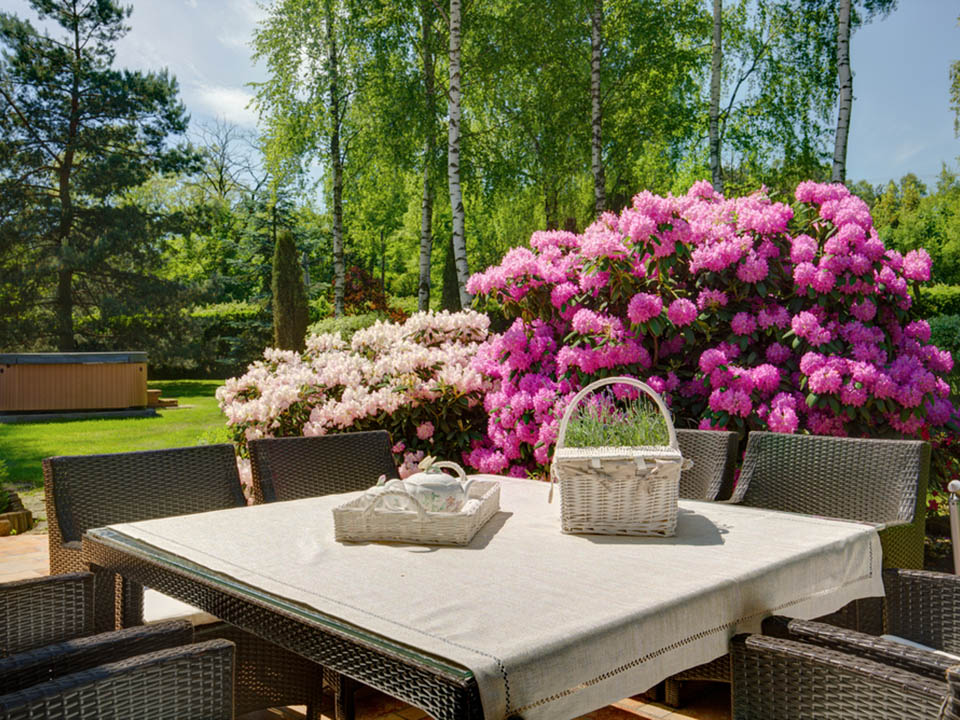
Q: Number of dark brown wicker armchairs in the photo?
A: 8